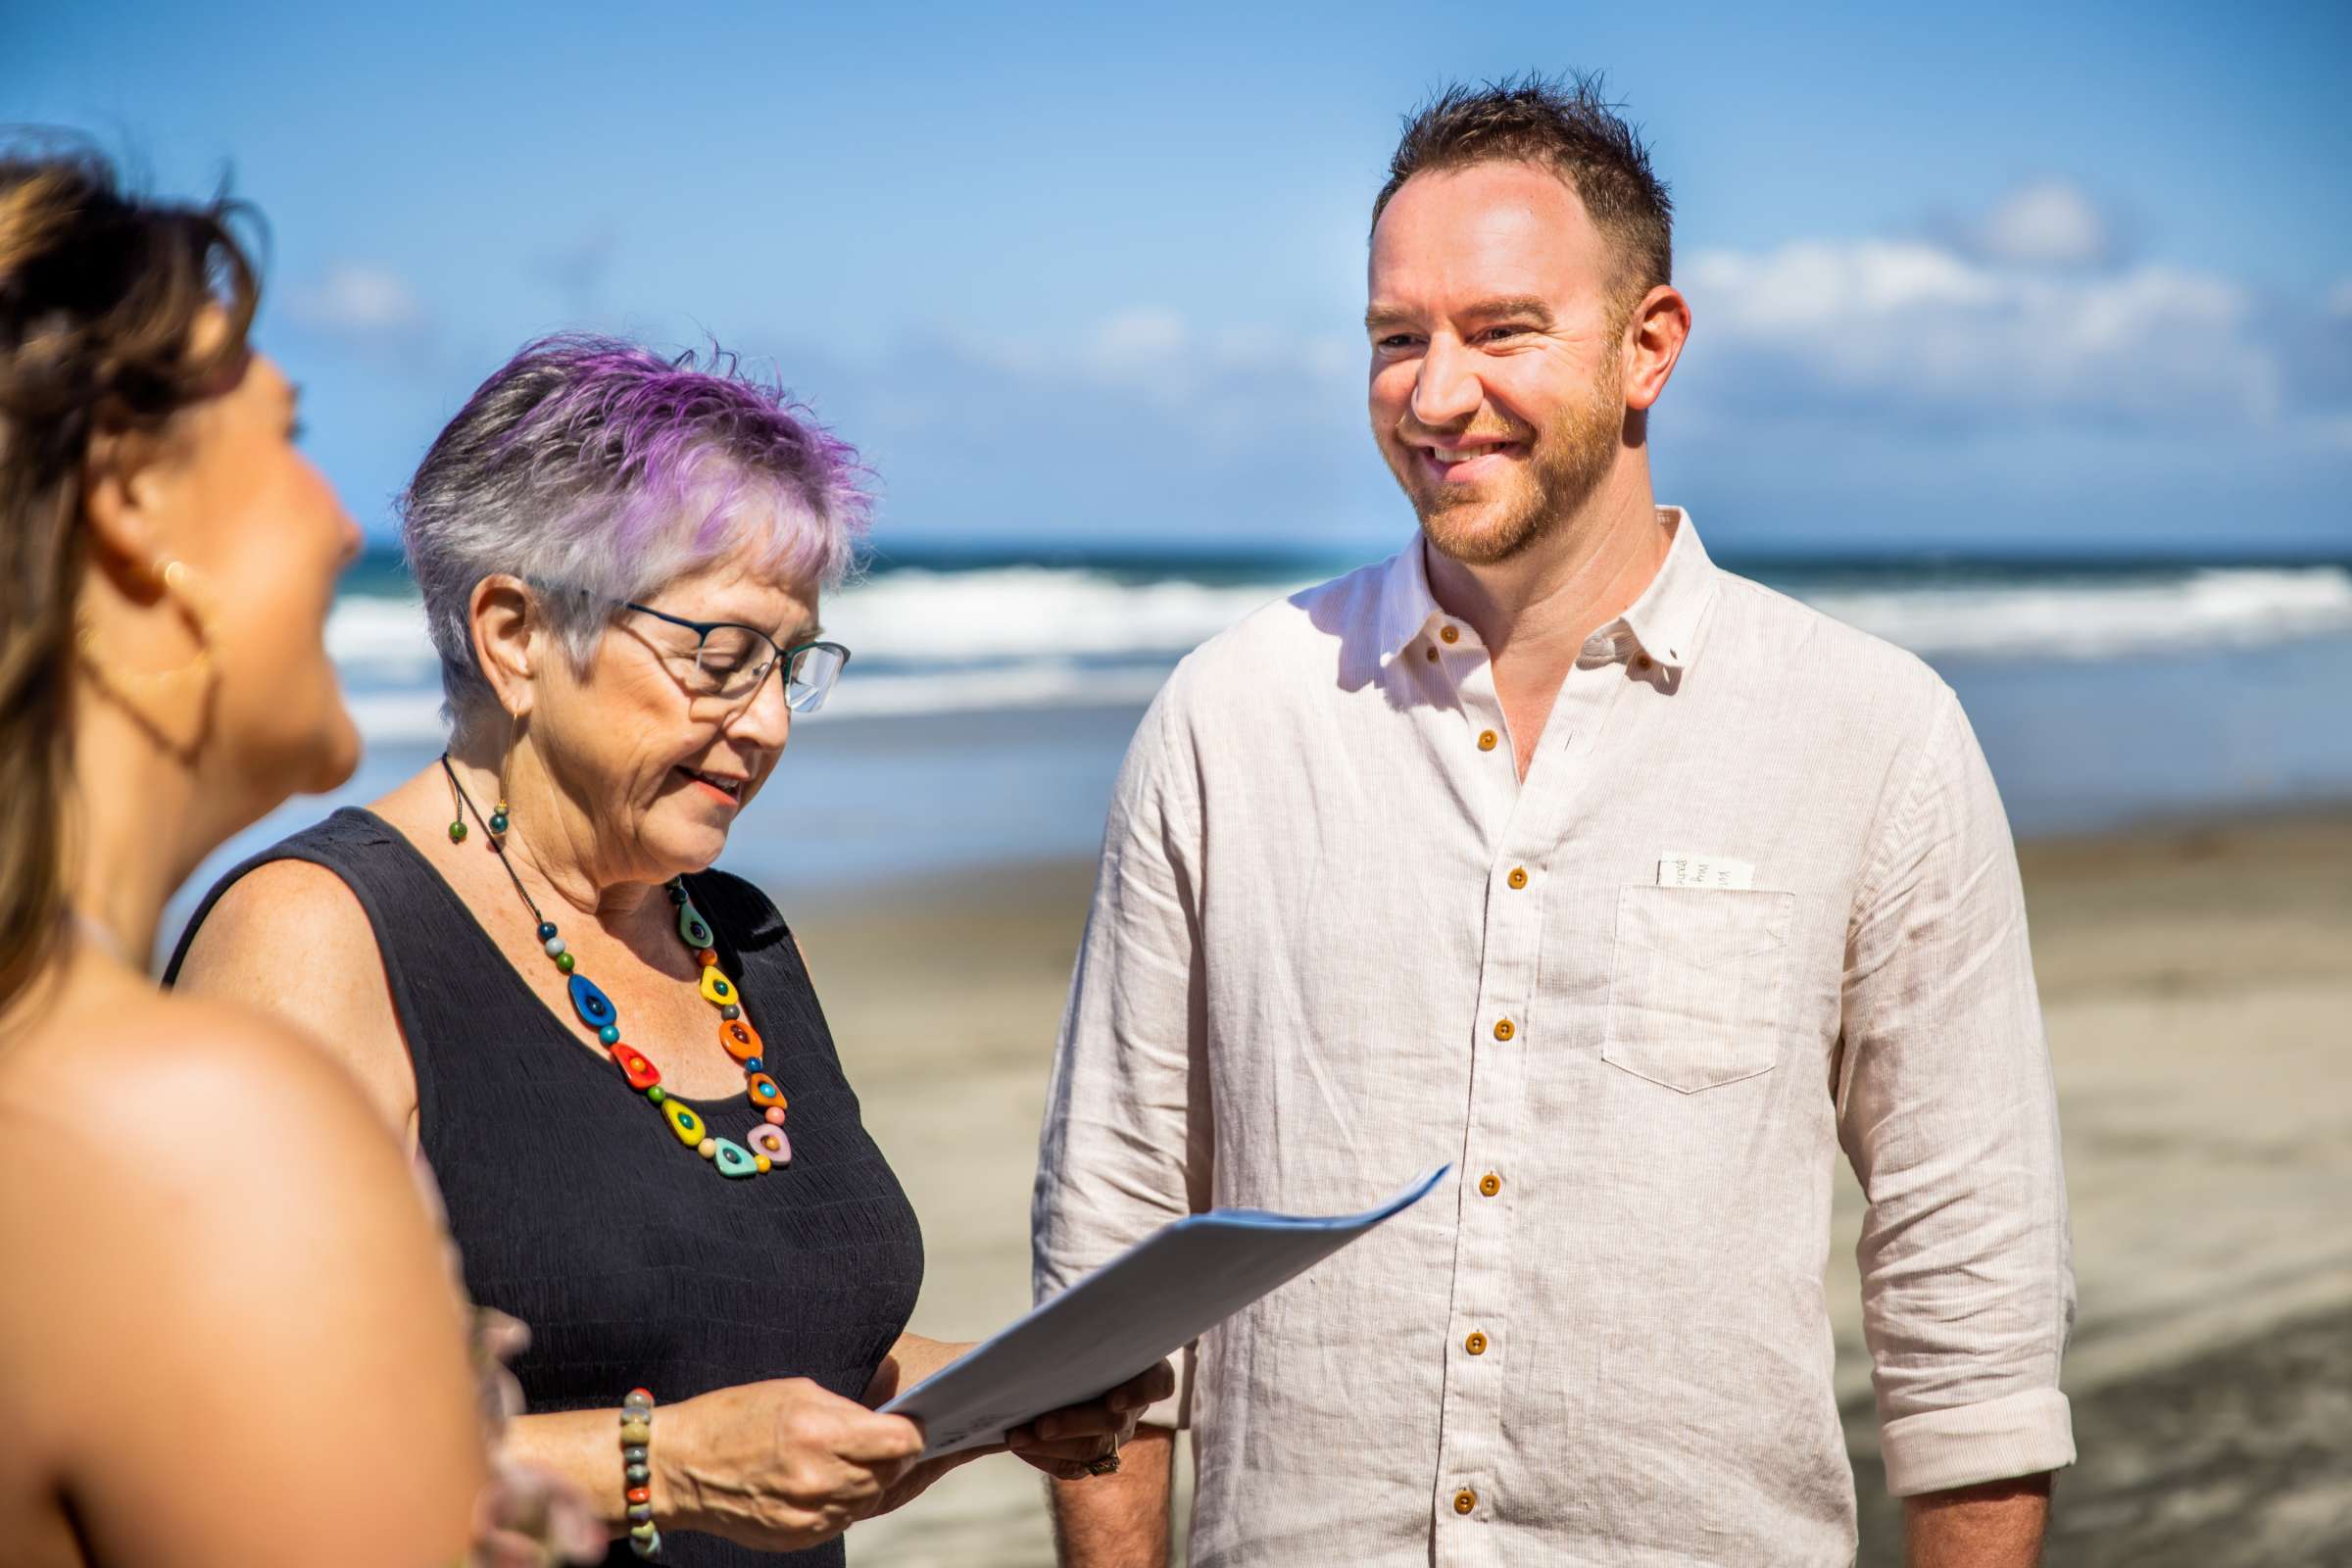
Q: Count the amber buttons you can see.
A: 9